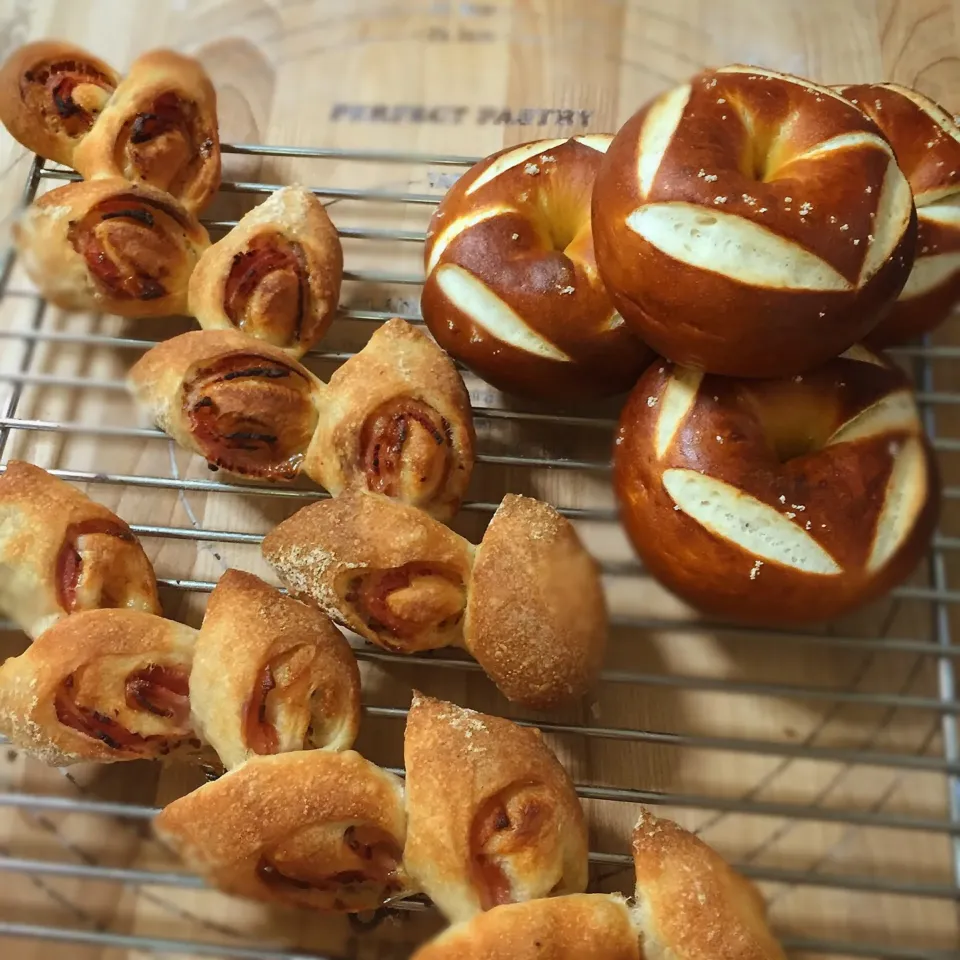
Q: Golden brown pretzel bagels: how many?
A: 4